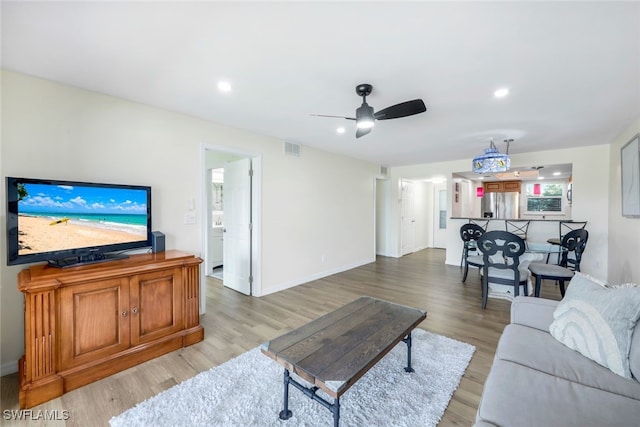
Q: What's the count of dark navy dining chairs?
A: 3